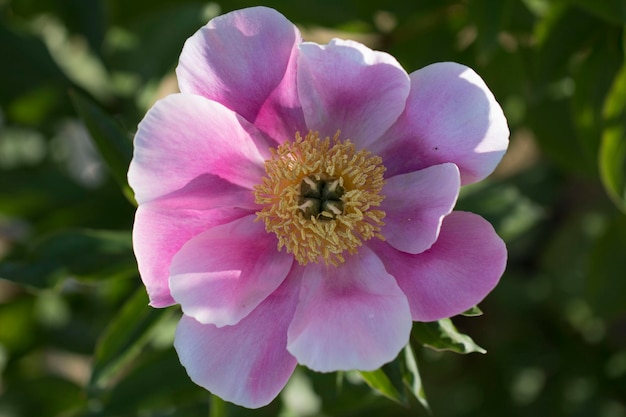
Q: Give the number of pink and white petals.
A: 10